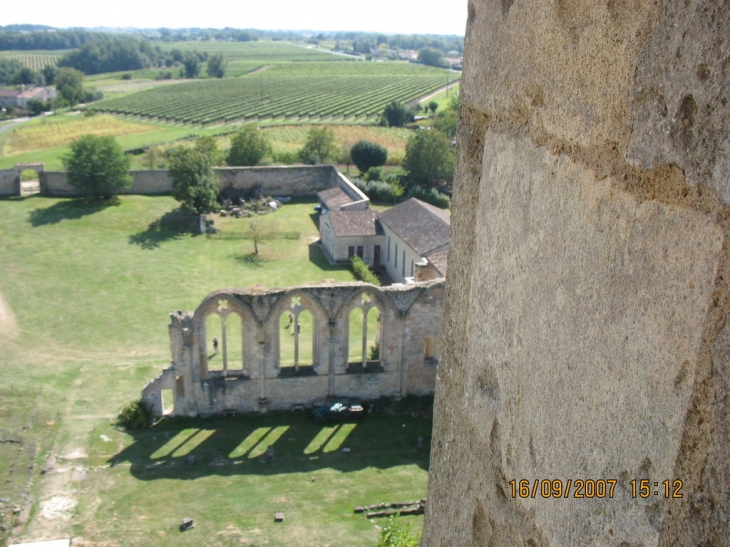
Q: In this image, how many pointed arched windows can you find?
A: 3